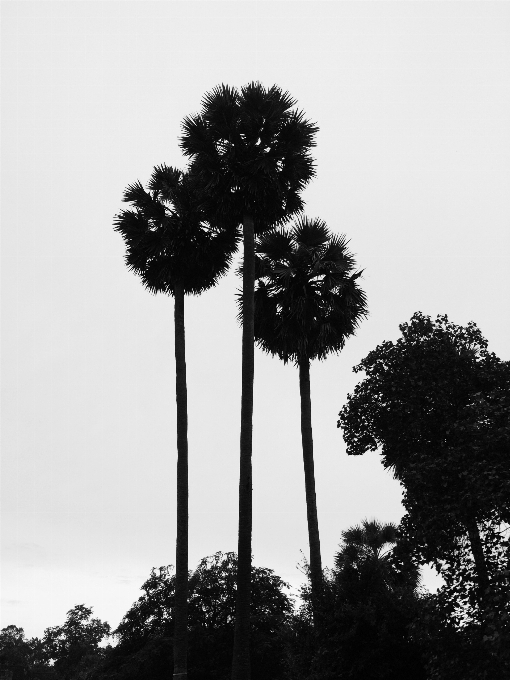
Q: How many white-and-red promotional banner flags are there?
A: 0